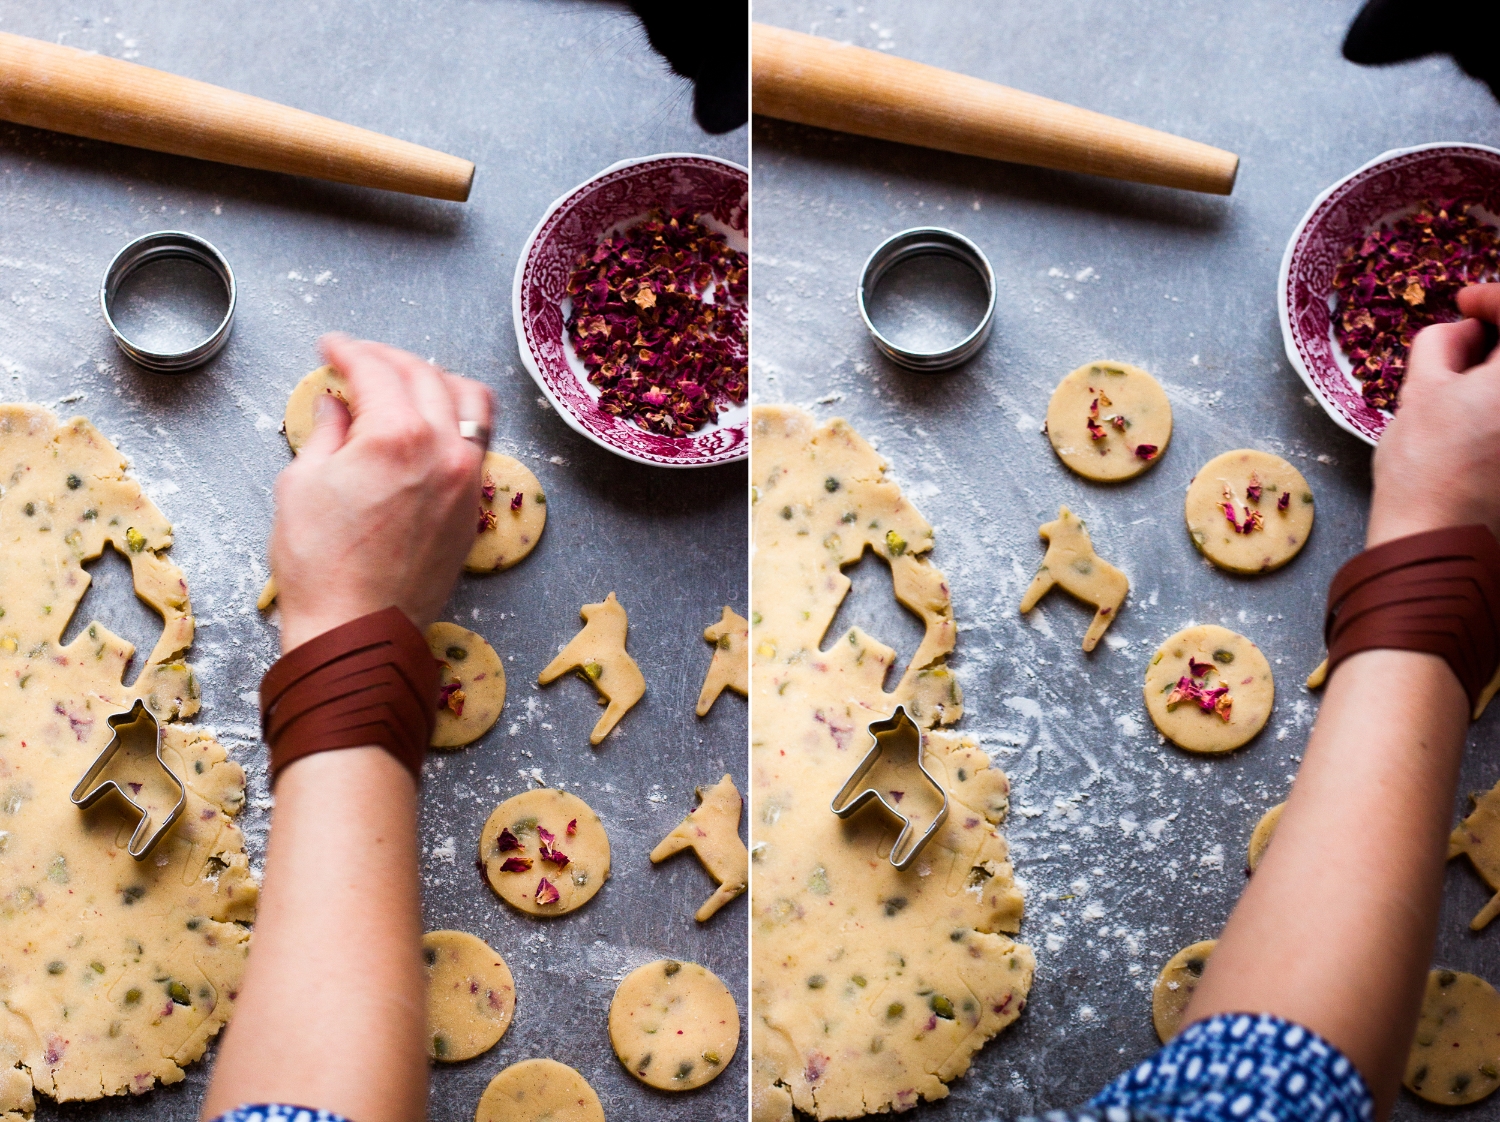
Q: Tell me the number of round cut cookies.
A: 13